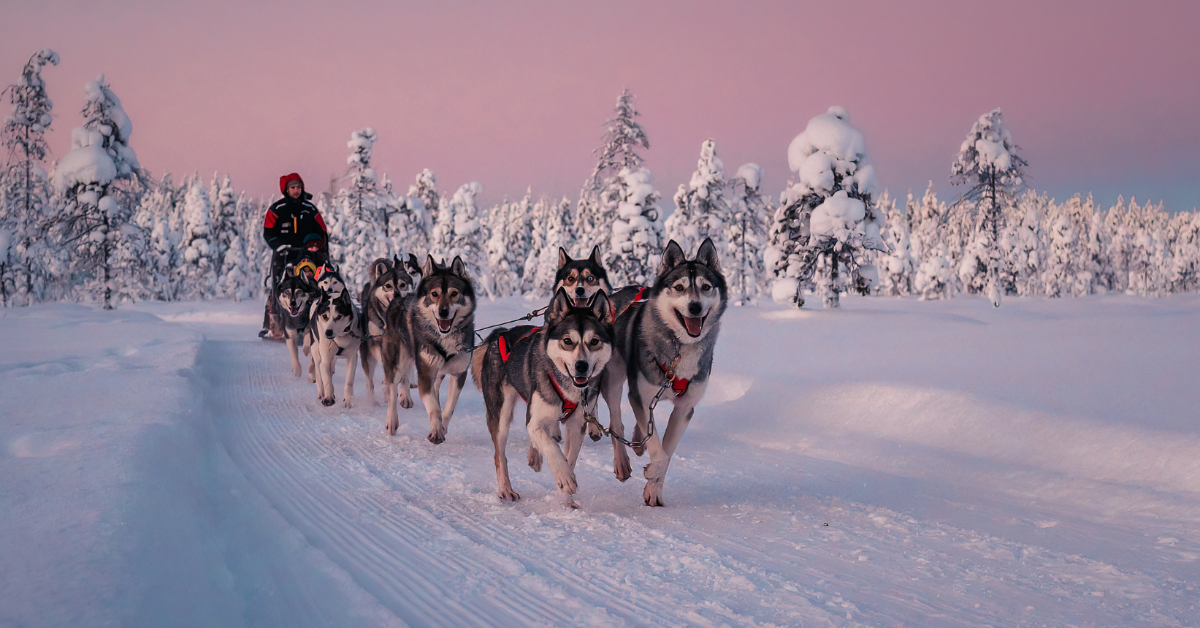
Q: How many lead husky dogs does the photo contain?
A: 2